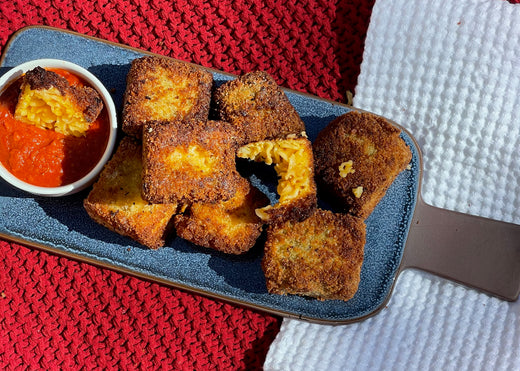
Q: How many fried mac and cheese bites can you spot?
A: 9